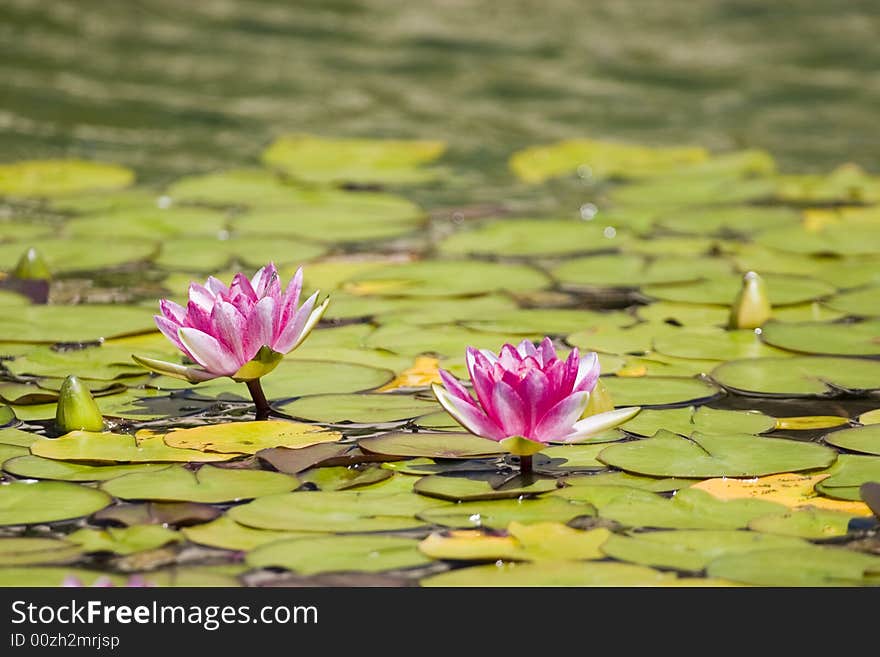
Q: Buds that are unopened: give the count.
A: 3